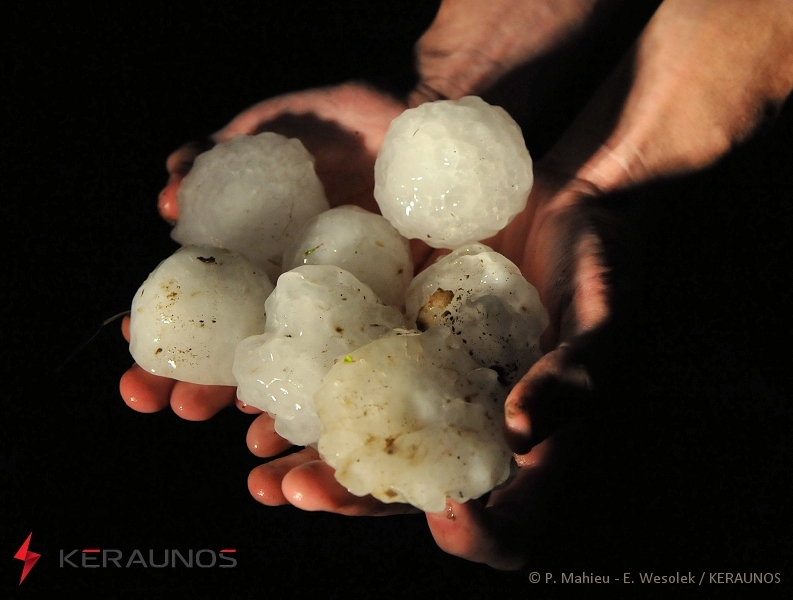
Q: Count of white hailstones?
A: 7